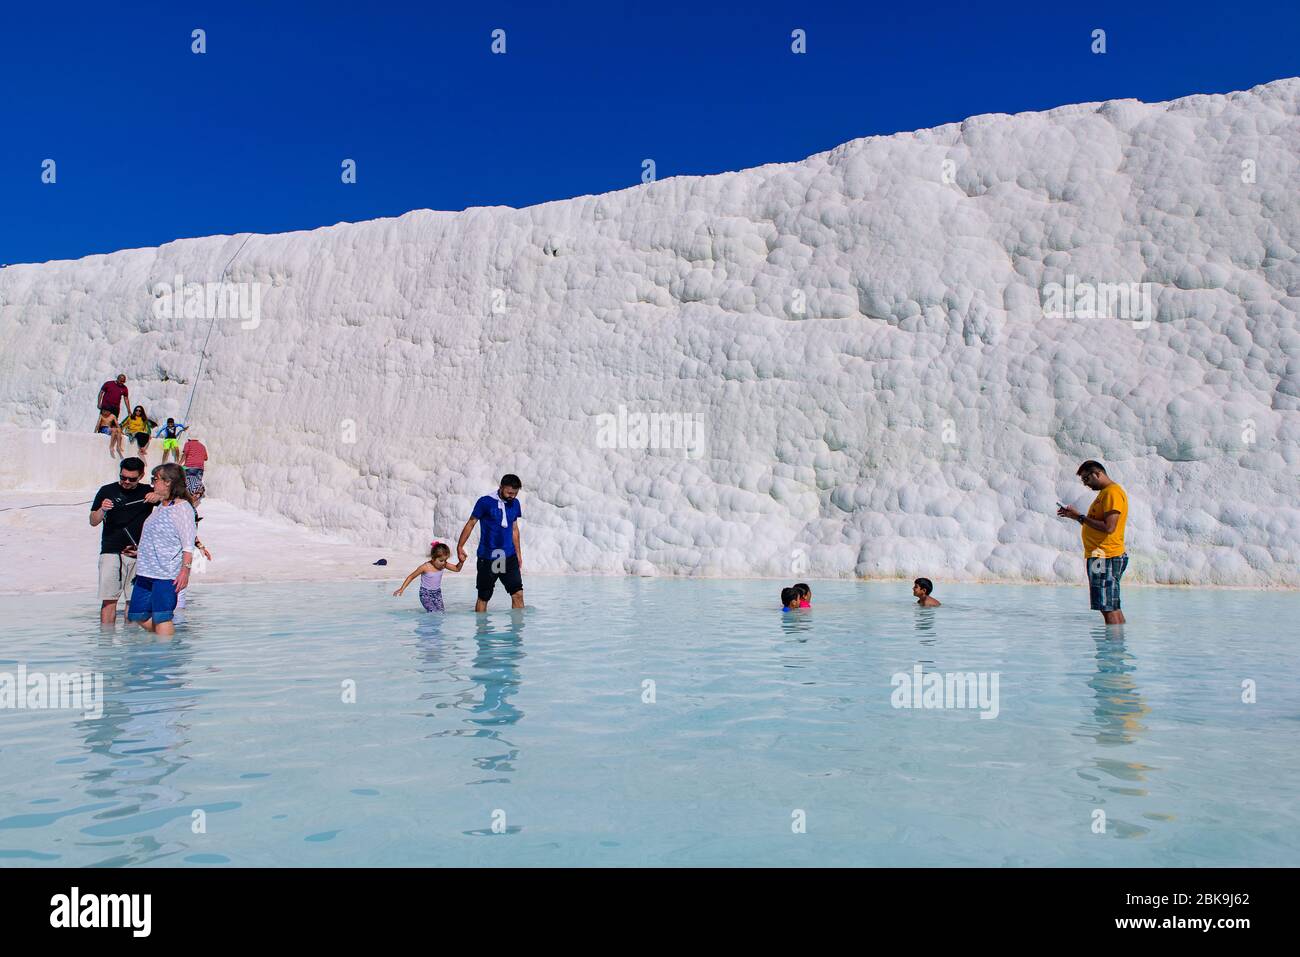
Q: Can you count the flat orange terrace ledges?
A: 0